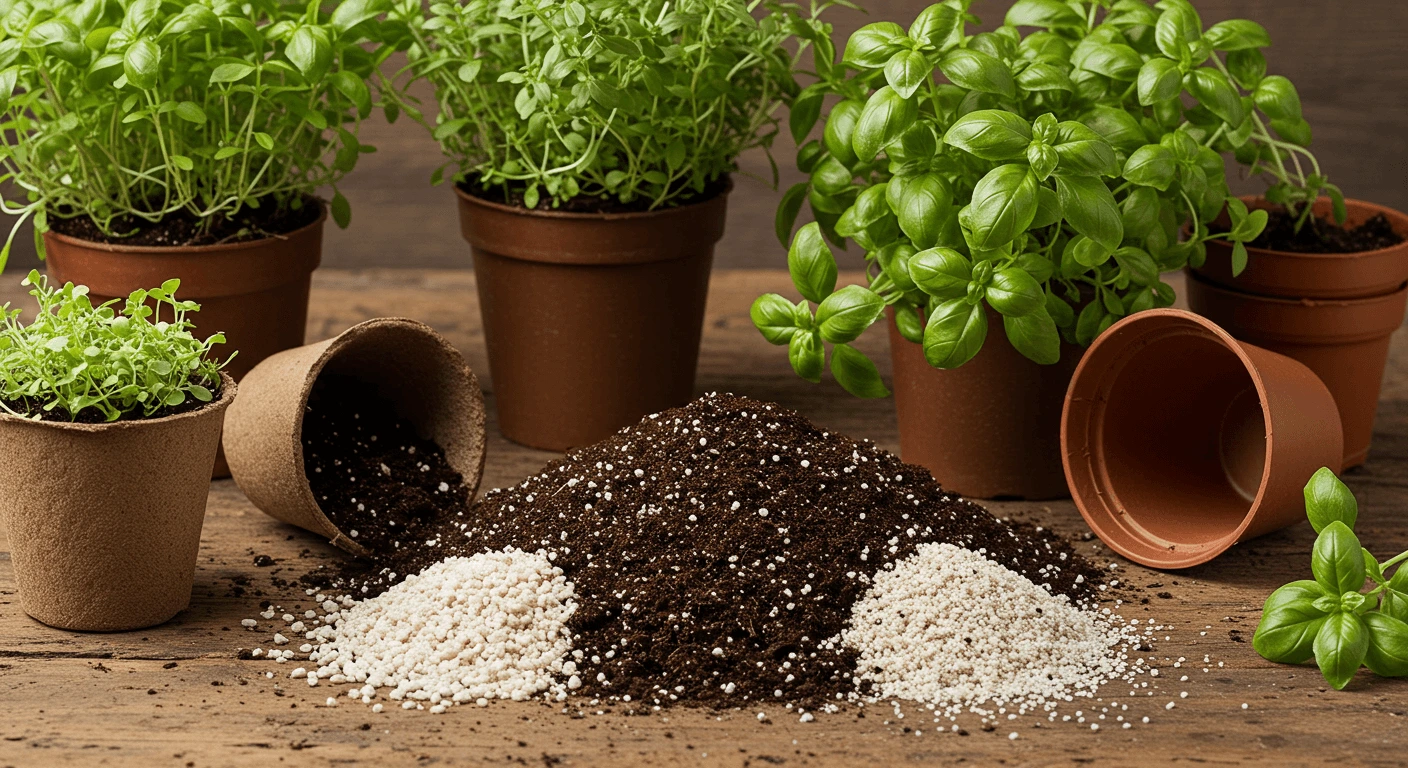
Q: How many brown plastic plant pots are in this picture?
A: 6